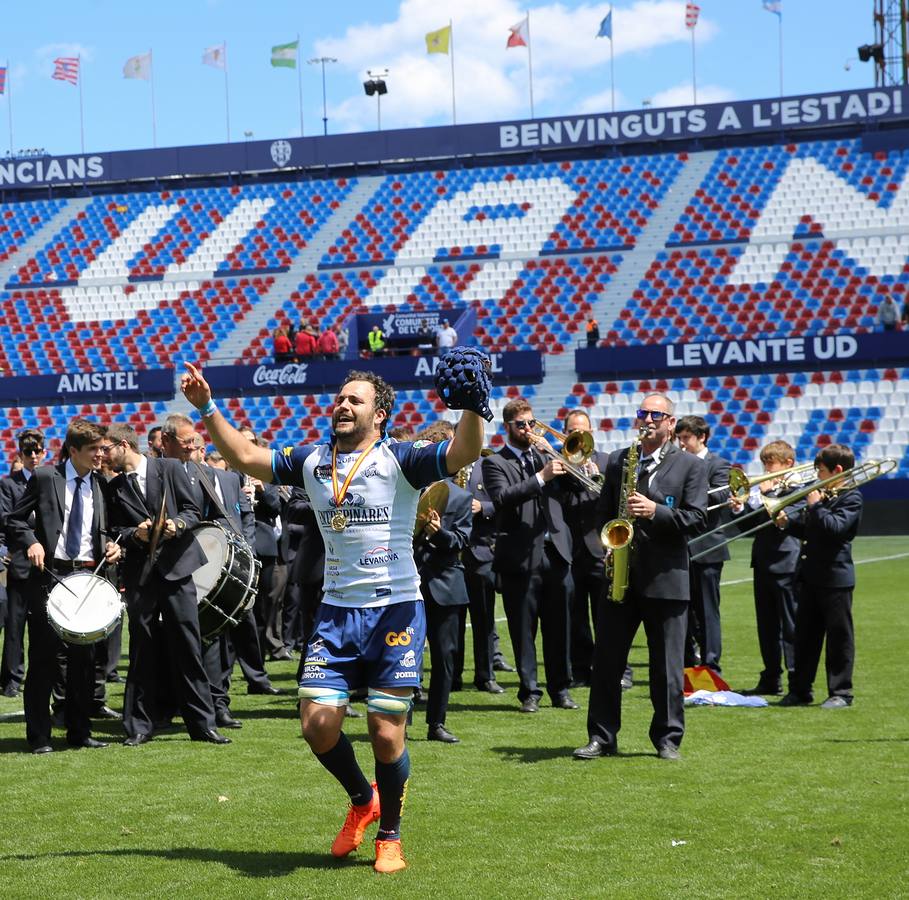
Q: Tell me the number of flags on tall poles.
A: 10